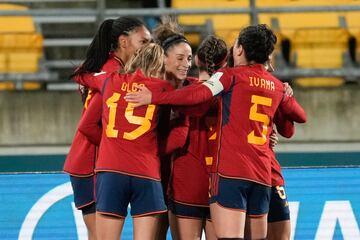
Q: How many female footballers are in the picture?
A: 6